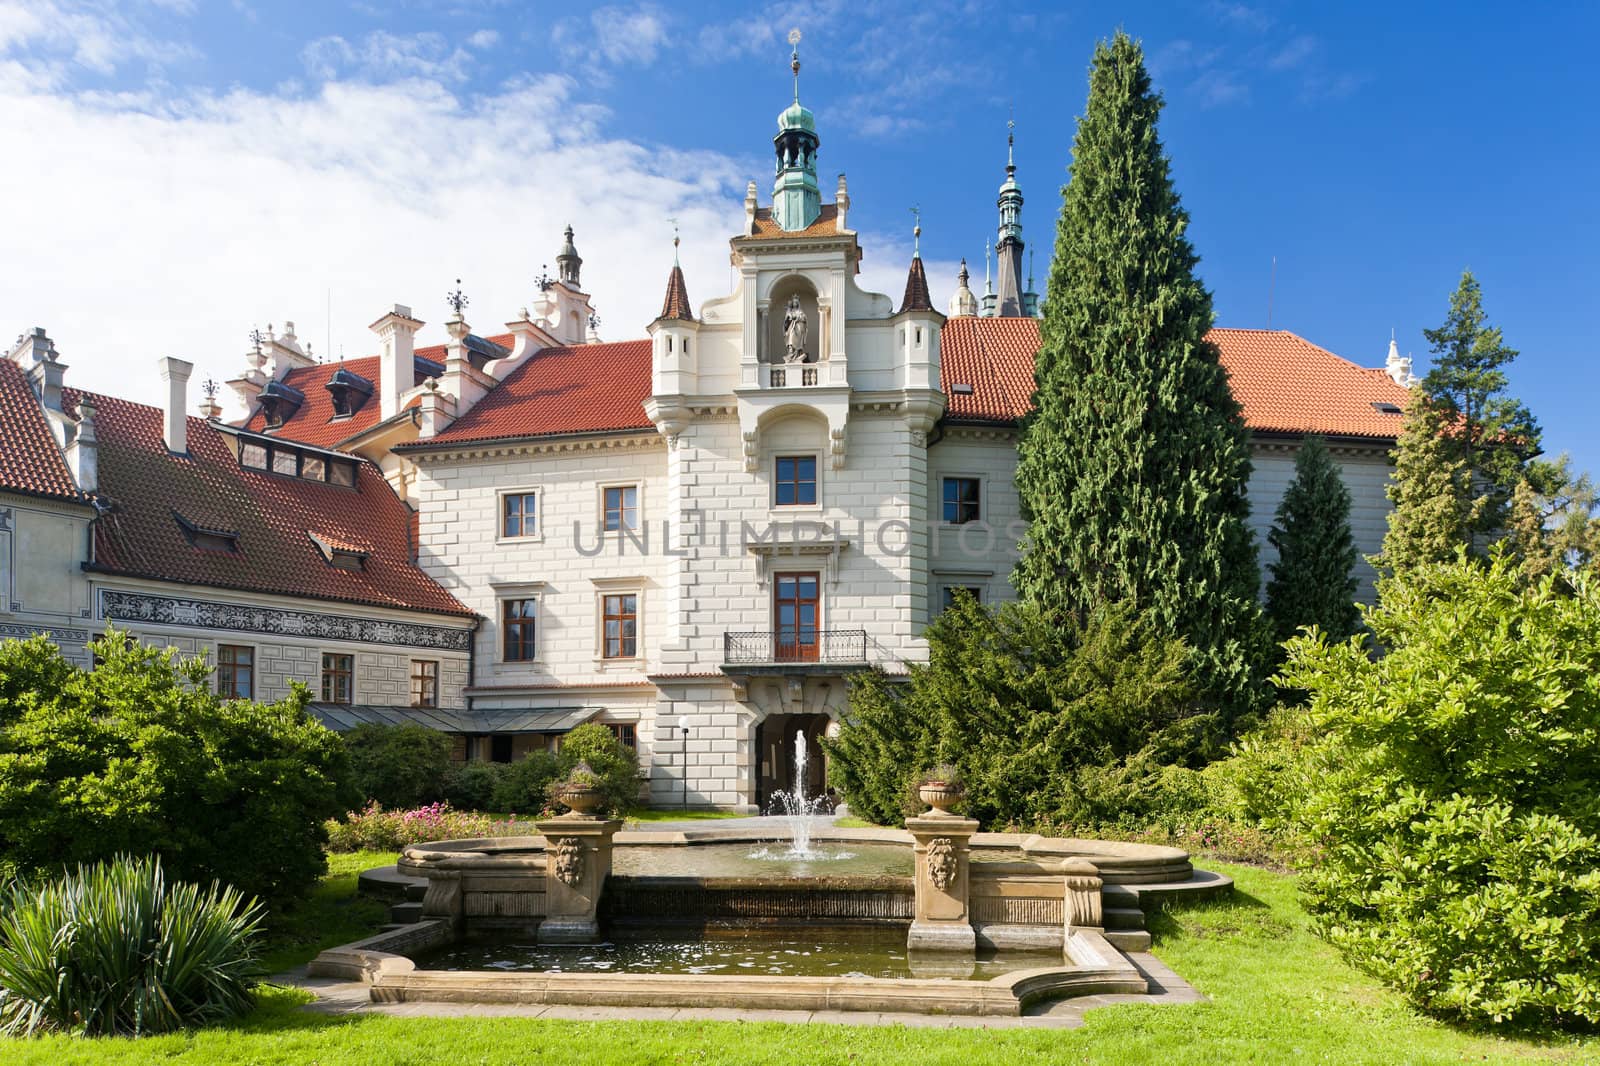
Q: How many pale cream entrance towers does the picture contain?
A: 1